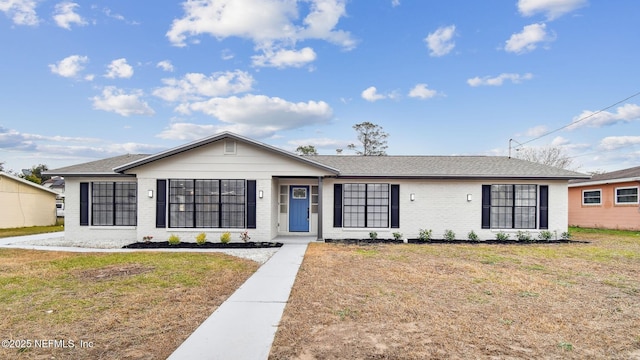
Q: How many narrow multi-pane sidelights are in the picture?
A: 2